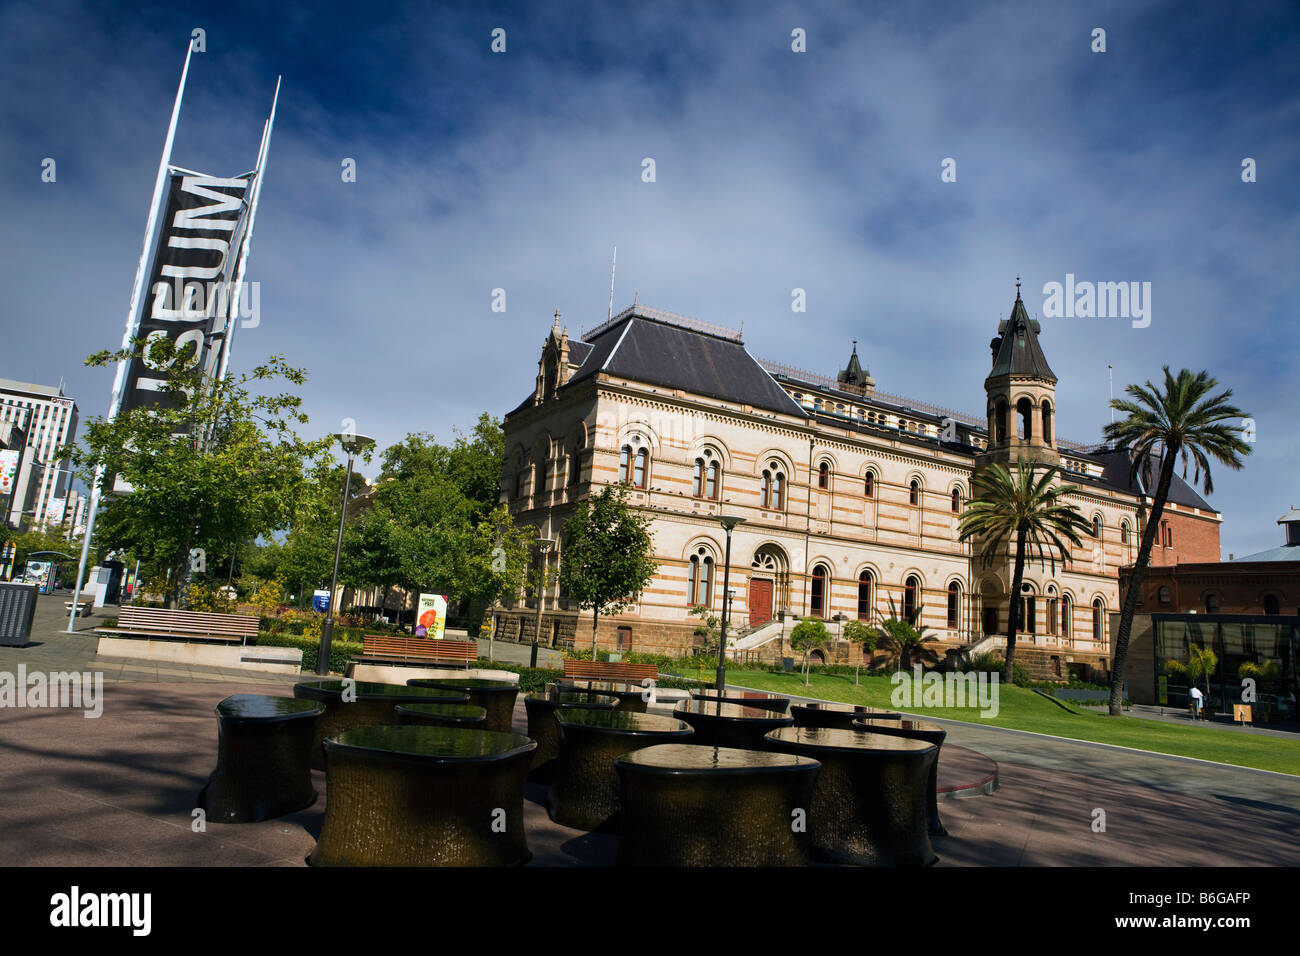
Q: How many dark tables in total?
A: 14